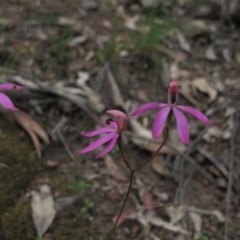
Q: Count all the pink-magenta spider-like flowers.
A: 3